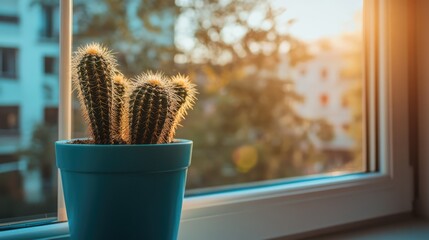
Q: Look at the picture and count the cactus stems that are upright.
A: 4